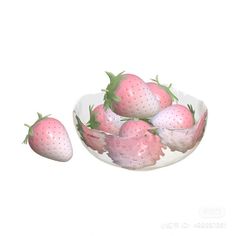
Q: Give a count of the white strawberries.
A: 6